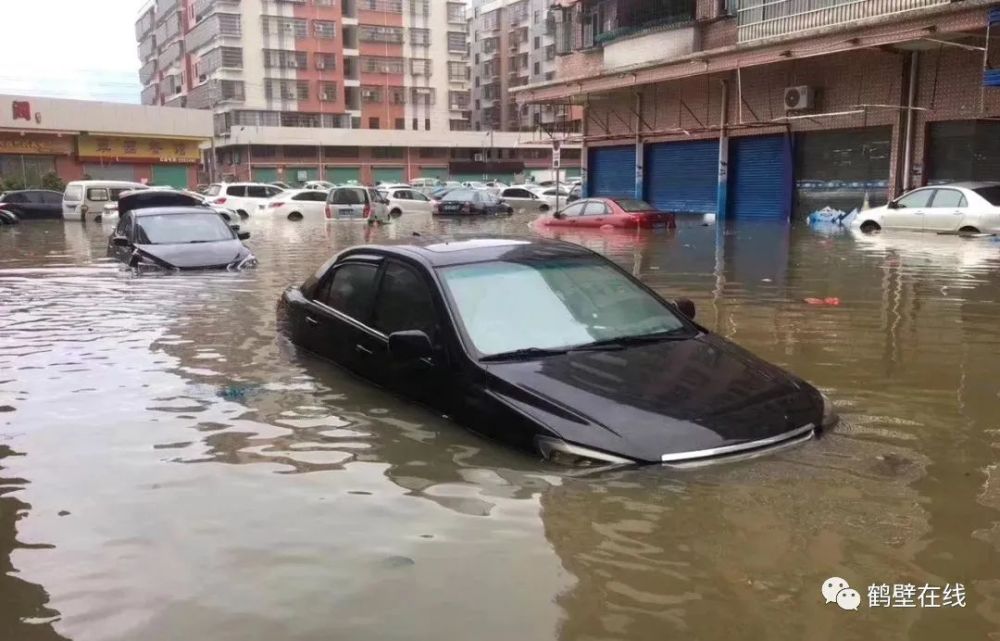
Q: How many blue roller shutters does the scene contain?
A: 3